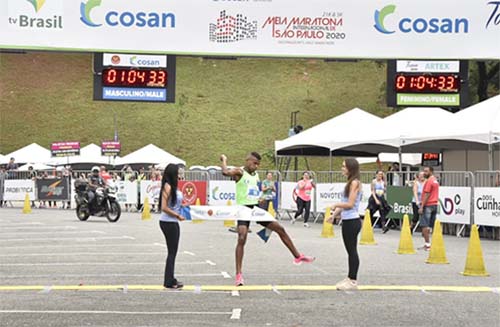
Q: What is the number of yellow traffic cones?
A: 10